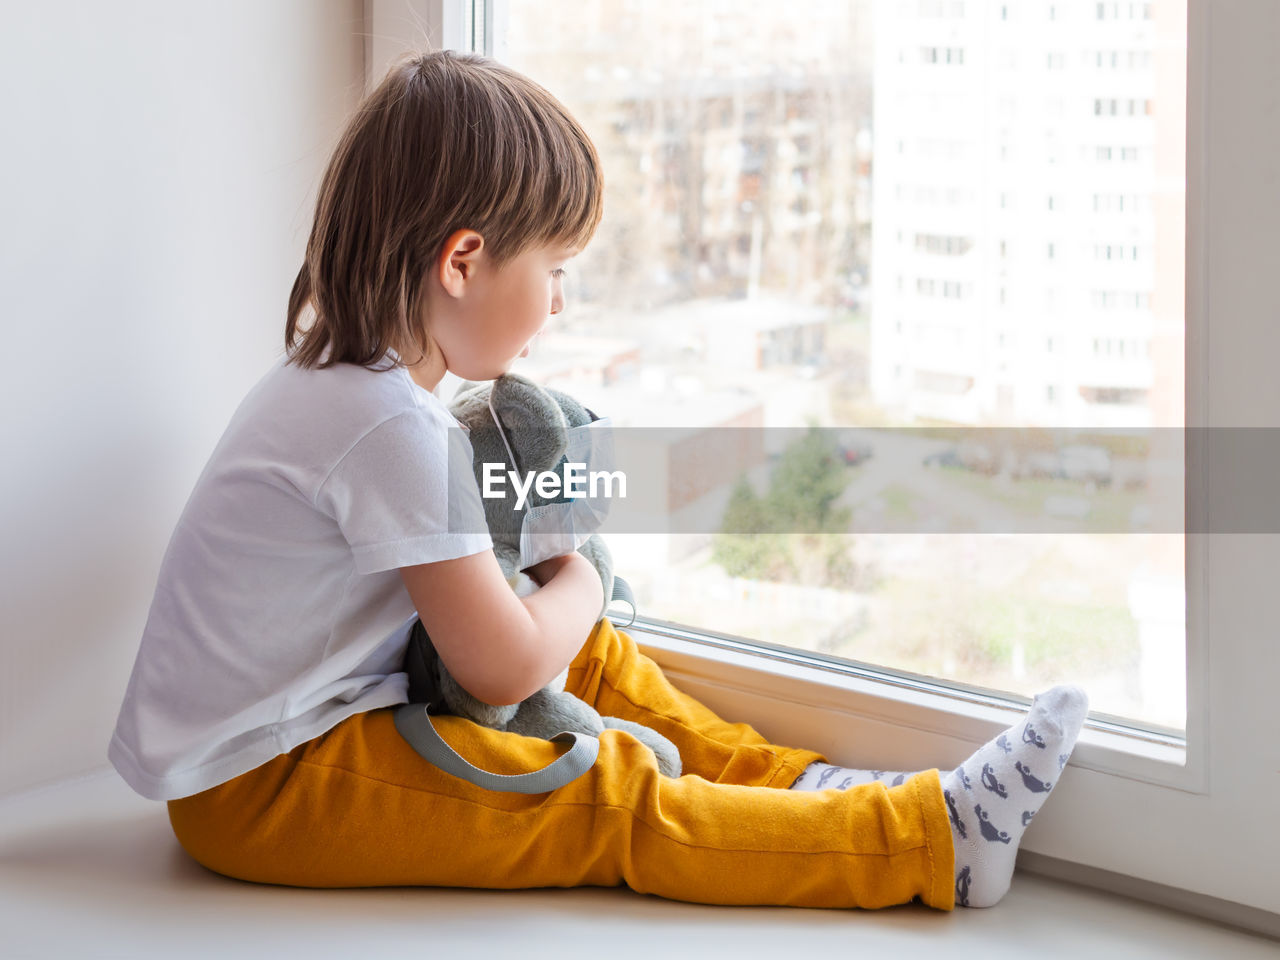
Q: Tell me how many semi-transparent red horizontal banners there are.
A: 0